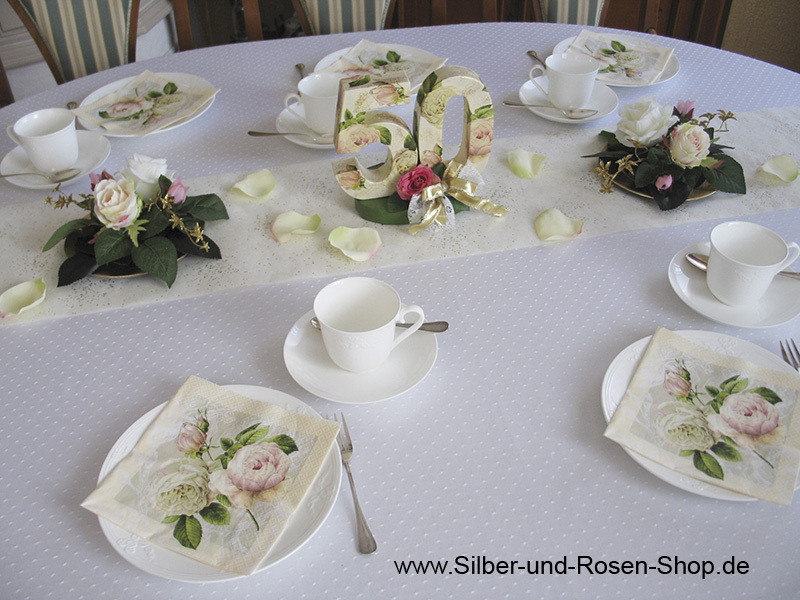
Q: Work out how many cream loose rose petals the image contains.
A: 7